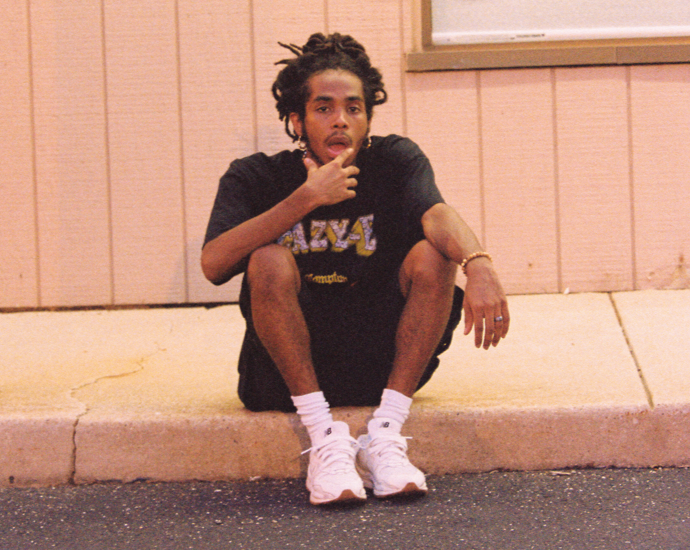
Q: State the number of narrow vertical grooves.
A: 9